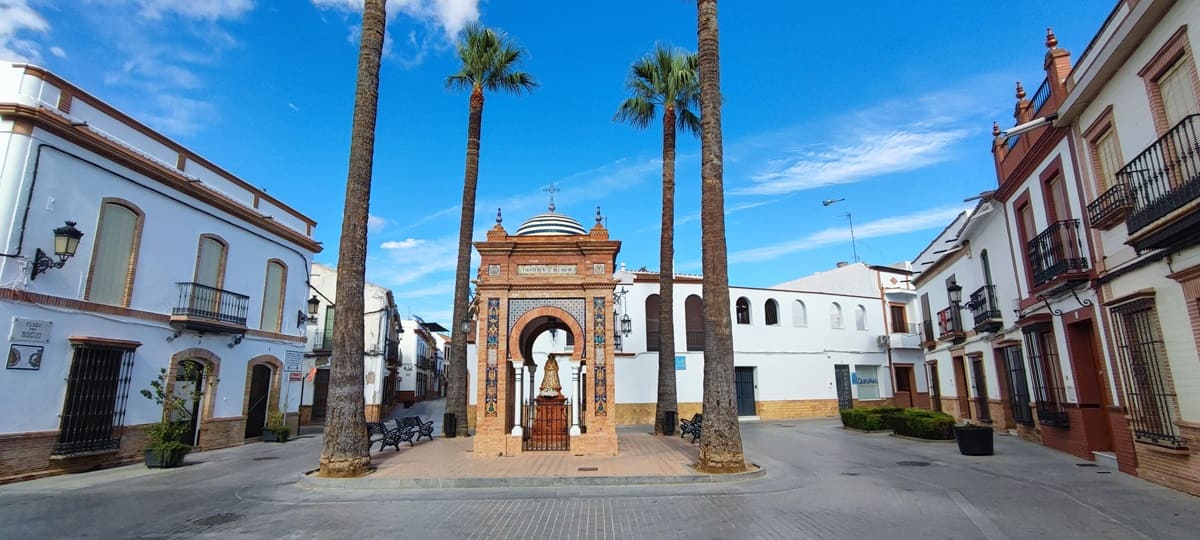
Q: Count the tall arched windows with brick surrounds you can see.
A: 3